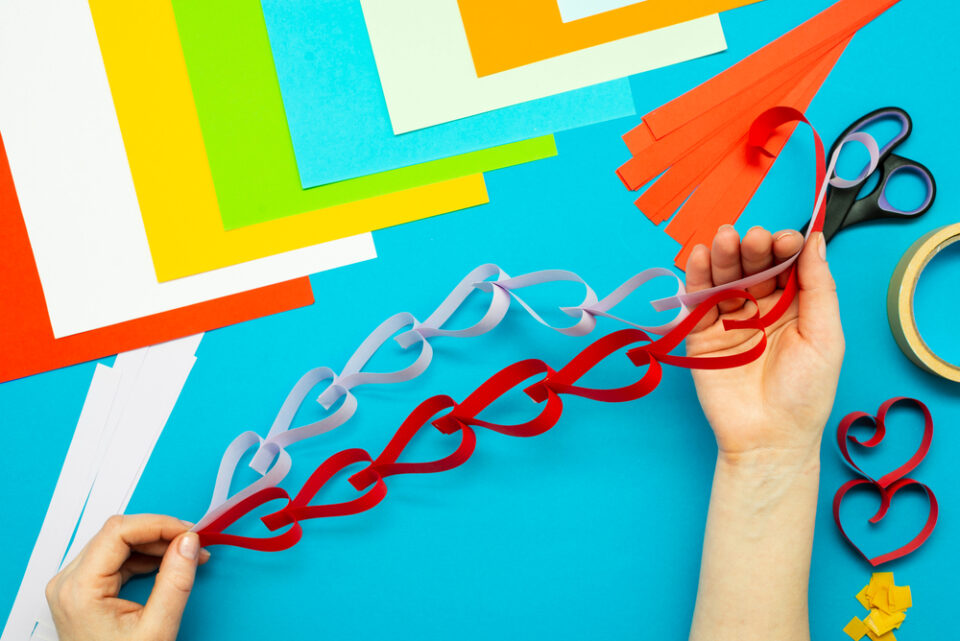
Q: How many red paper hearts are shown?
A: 8